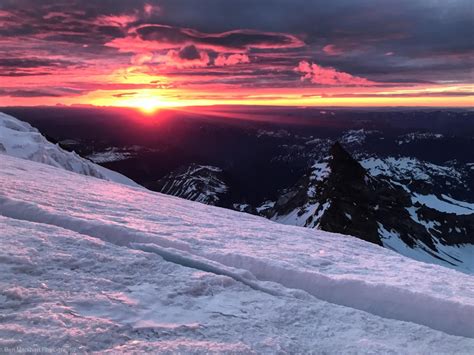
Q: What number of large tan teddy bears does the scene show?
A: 0